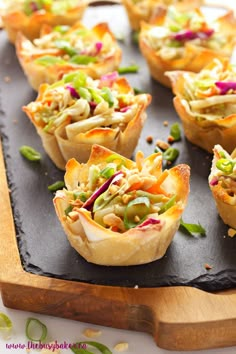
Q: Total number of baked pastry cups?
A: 8